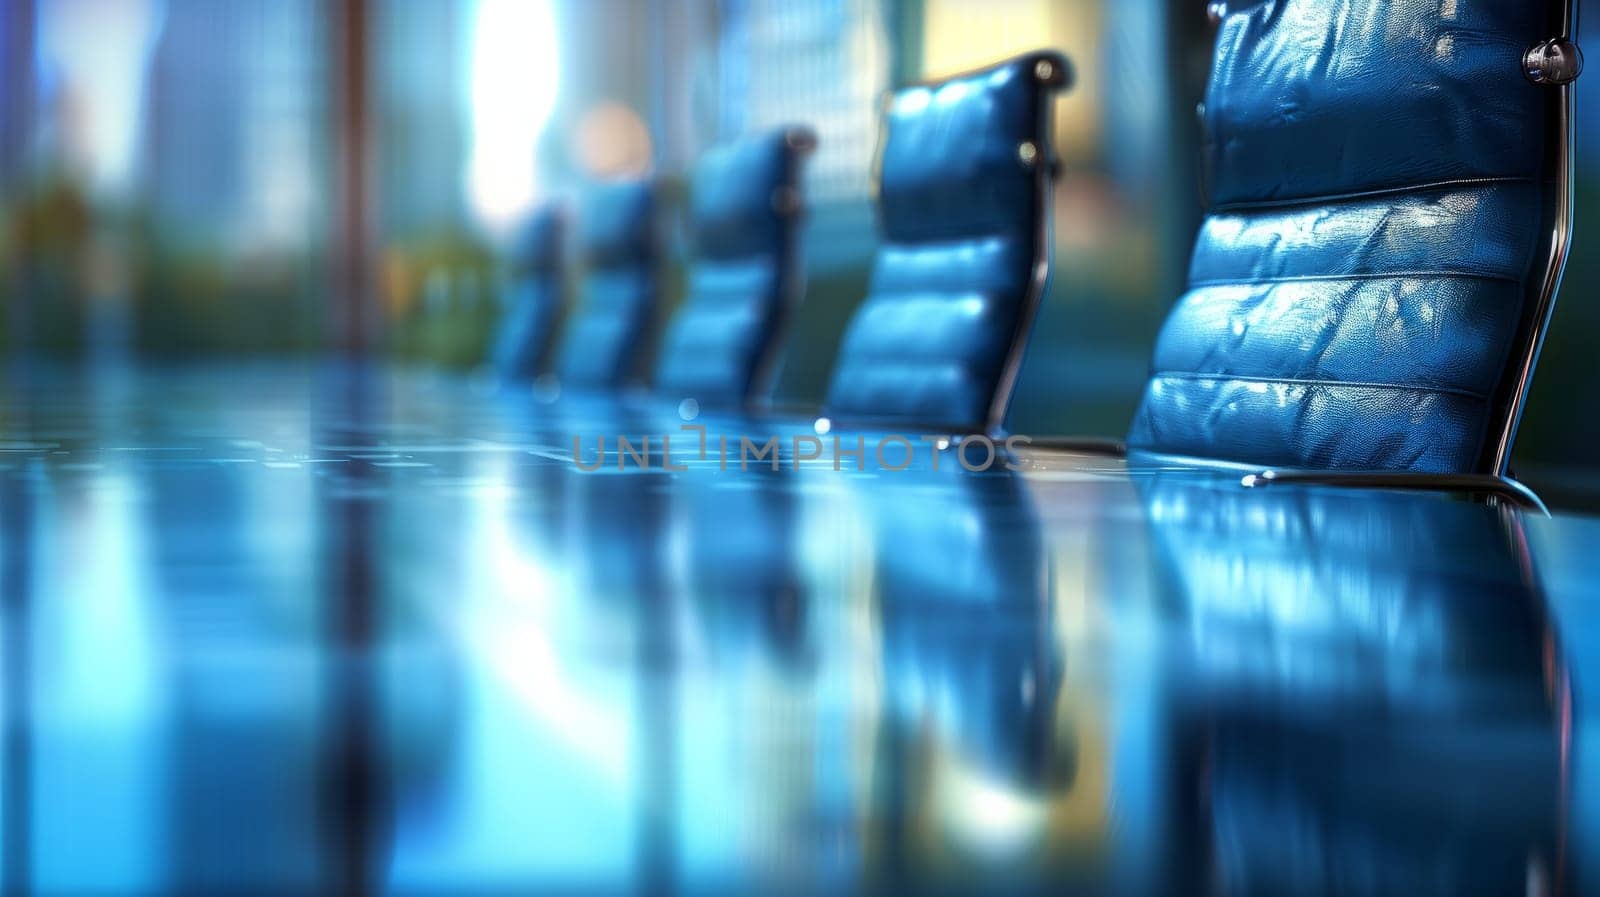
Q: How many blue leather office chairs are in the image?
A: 5